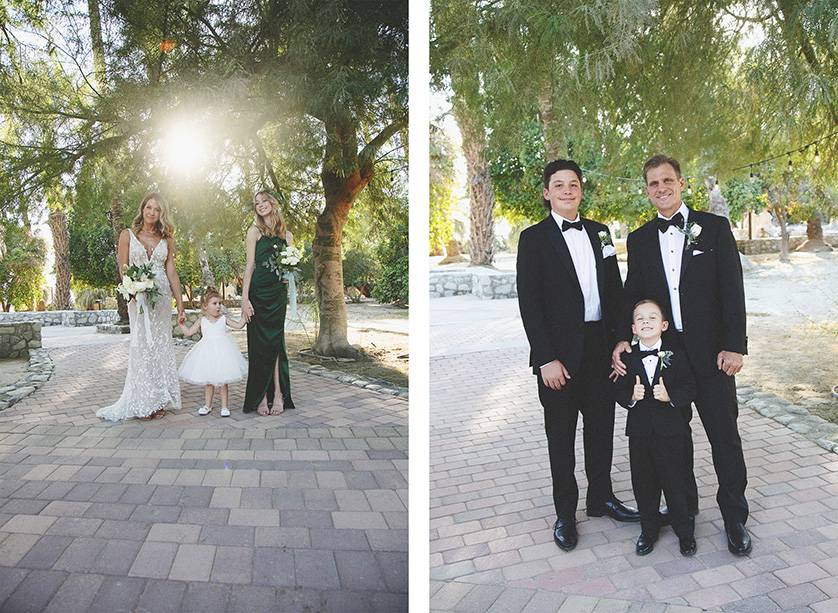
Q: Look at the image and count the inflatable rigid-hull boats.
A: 0